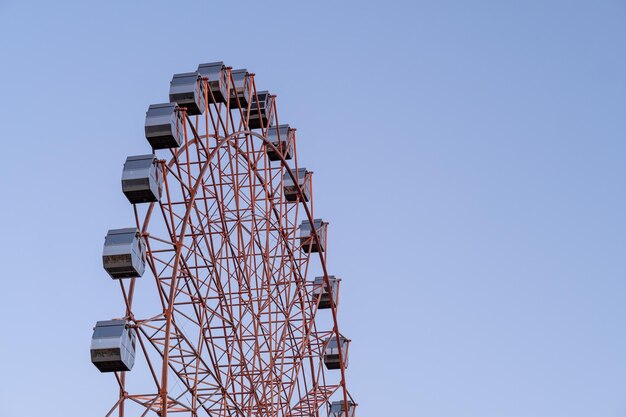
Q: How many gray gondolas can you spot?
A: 14